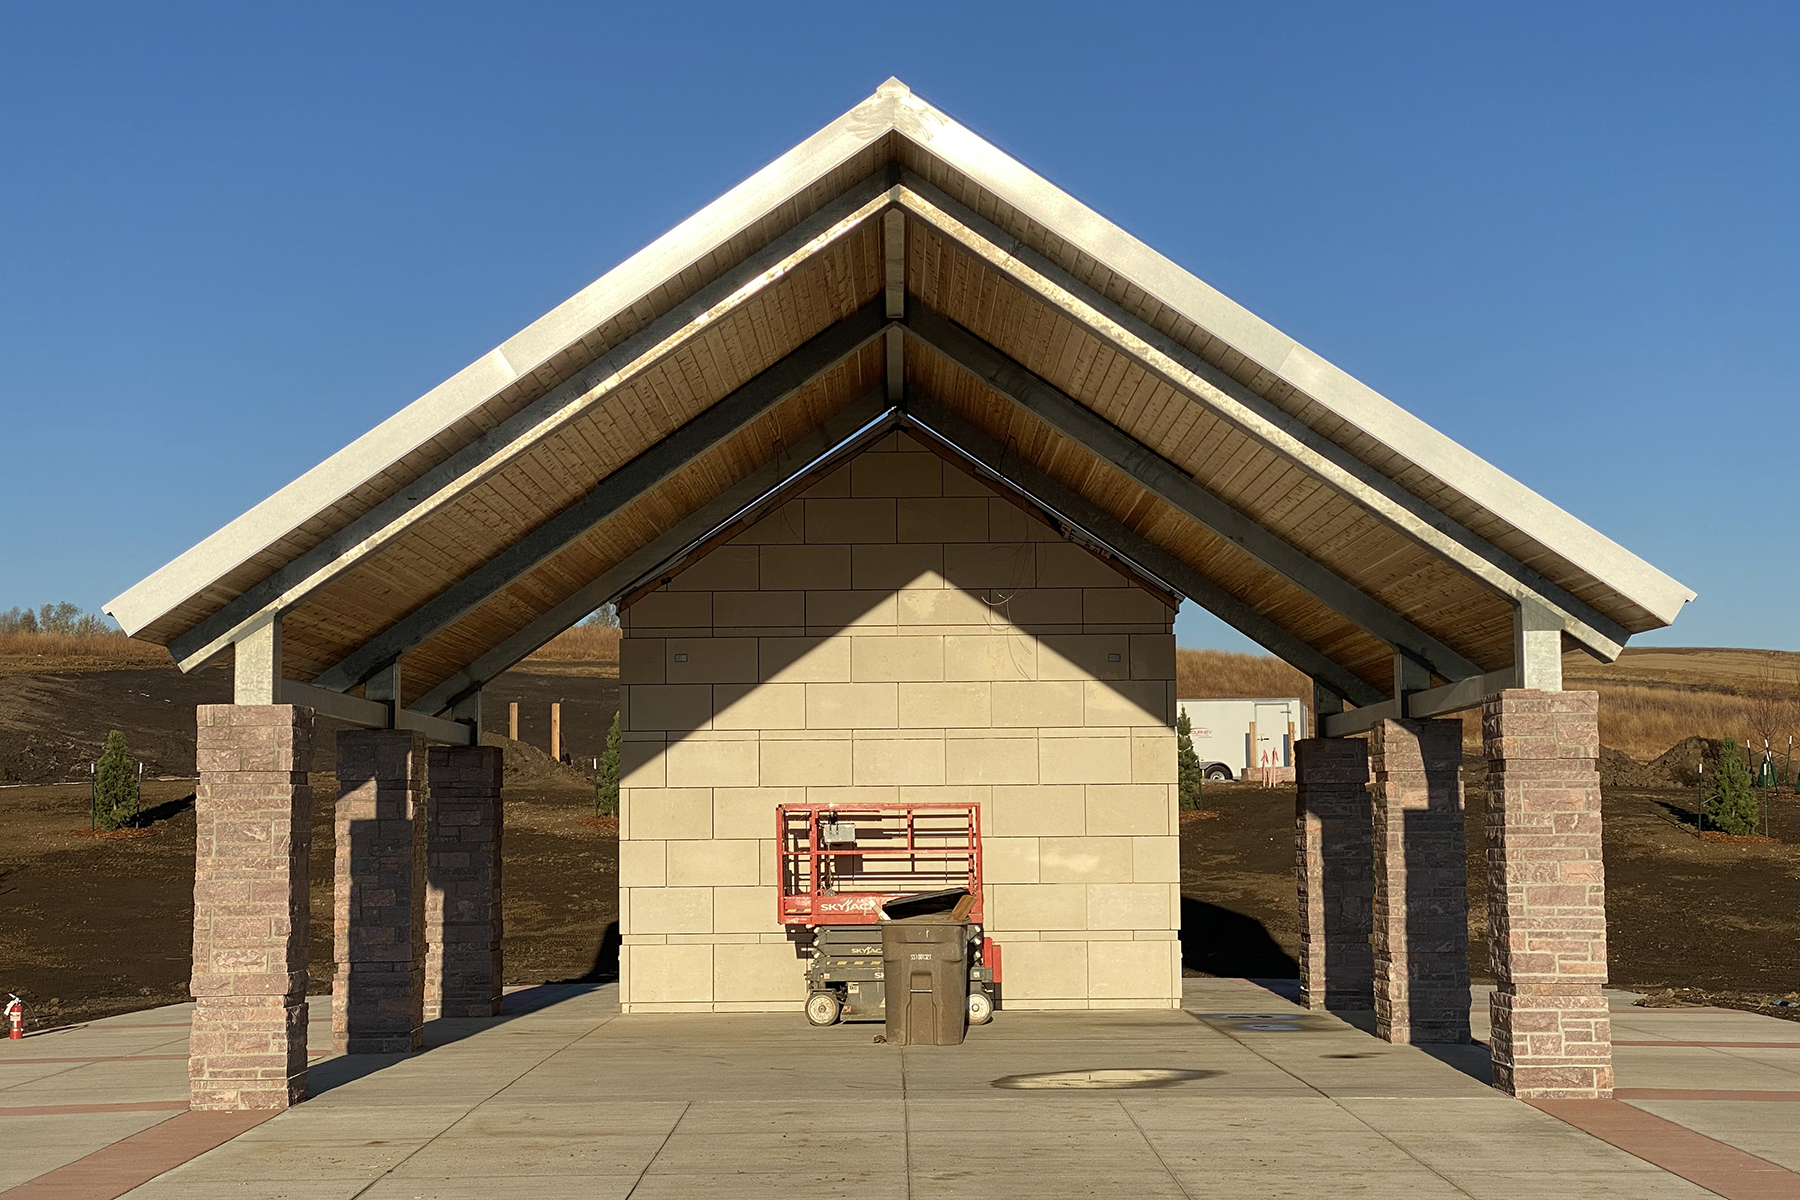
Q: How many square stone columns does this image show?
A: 6